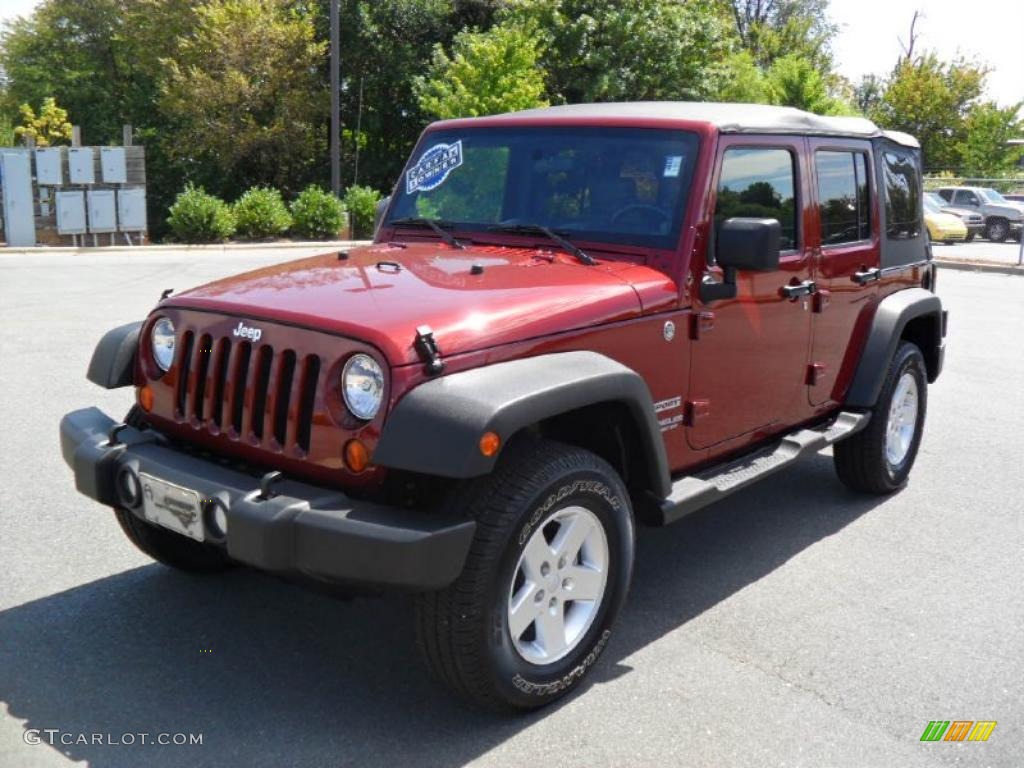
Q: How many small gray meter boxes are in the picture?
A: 6